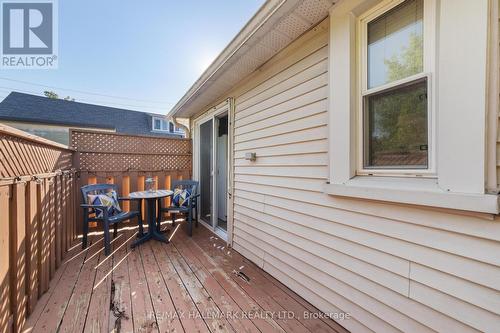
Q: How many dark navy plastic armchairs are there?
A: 2